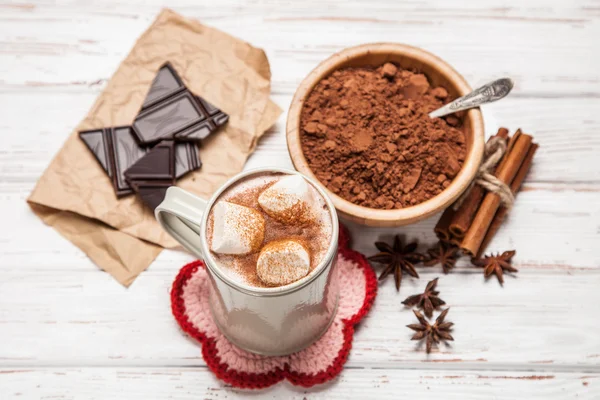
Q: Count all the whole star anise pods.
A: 5